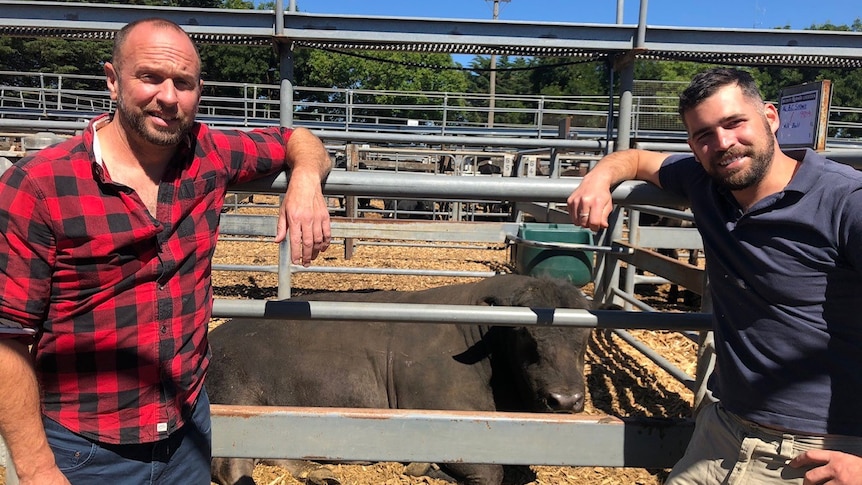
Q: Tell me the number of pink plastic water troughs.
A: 0